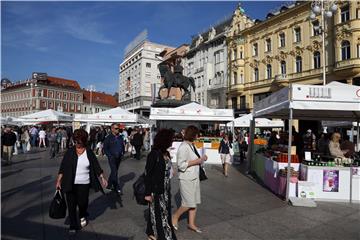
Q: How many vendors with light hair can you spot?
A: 1